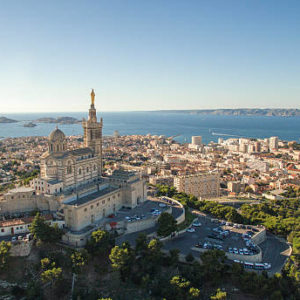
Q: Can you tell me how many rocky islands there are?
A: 3